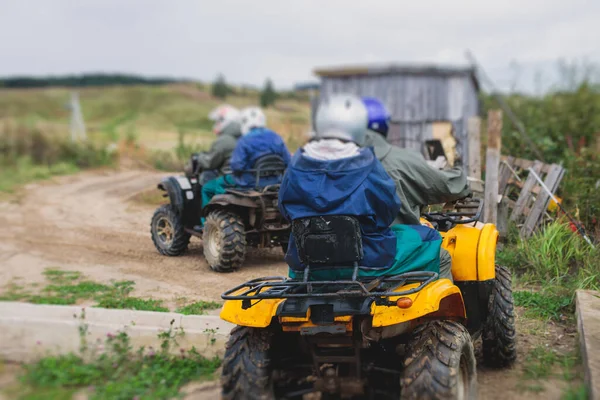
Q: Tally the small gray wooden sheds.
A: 1